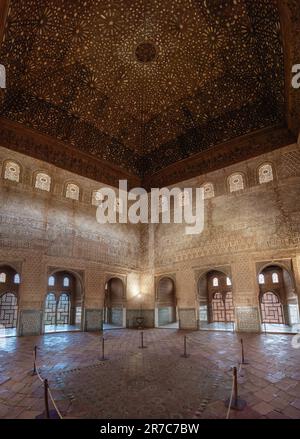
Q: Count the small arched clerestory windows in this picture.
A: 10